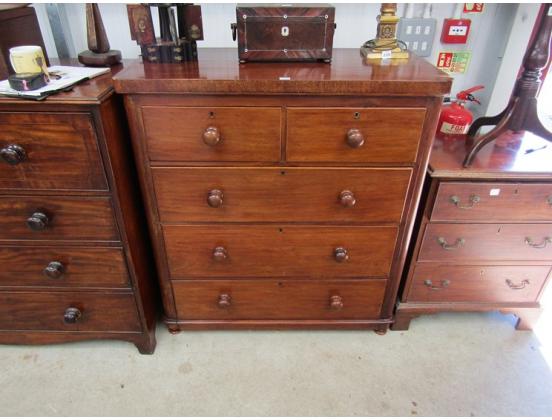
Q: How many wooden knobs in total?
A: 12